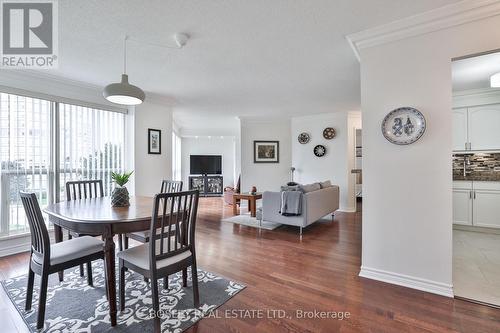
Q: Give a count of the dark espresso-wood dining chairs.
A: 4